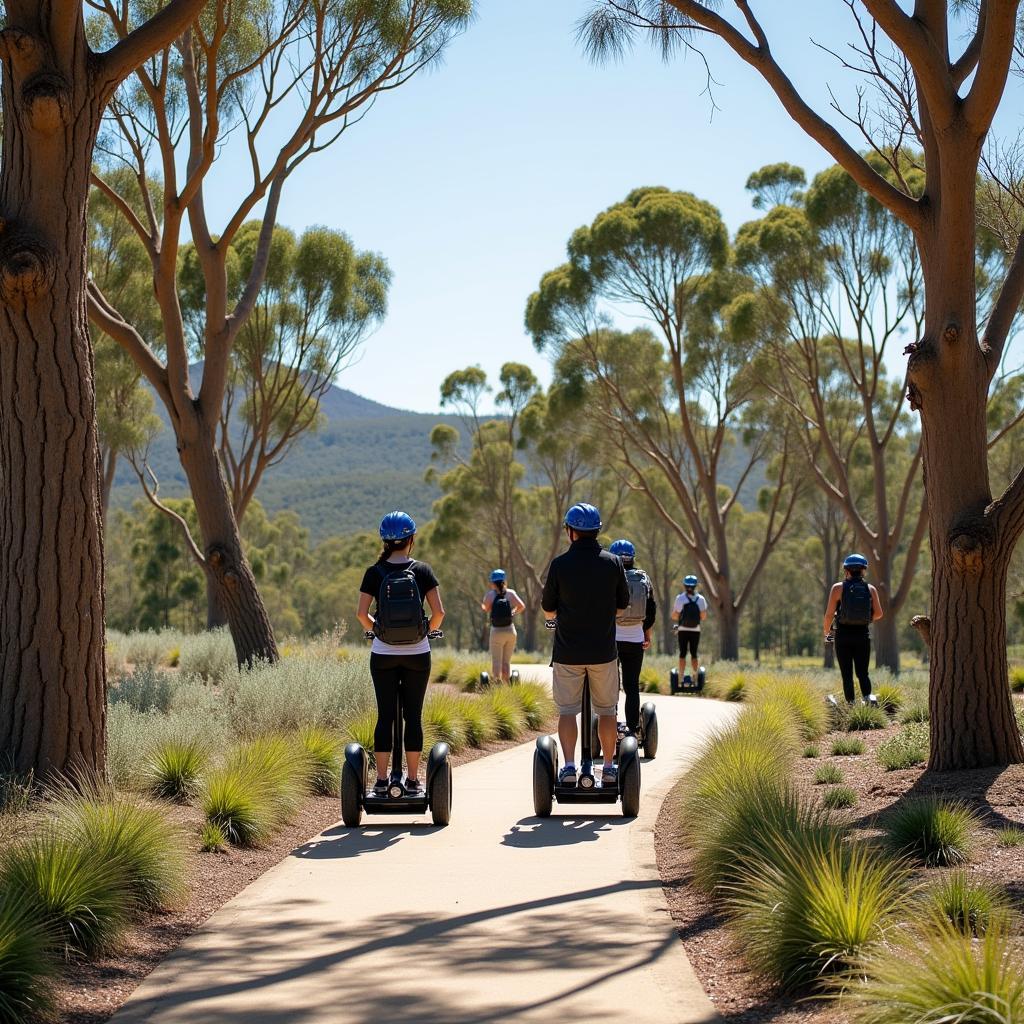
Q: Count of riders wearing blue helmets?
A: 6